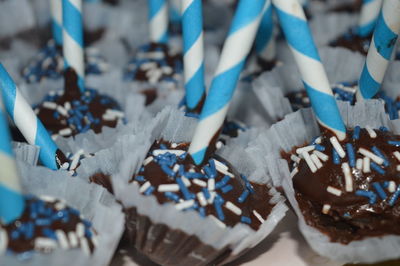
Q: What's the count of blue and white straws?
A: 12